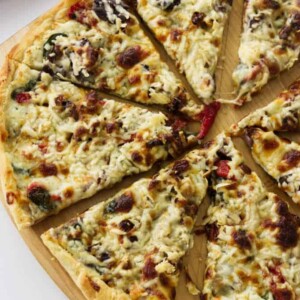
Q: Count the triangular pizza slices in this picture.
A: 8